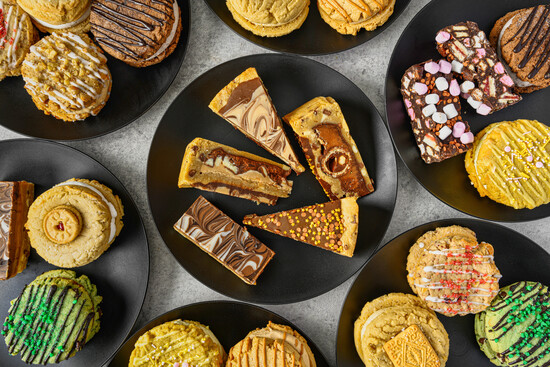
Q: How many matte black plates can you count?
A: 7